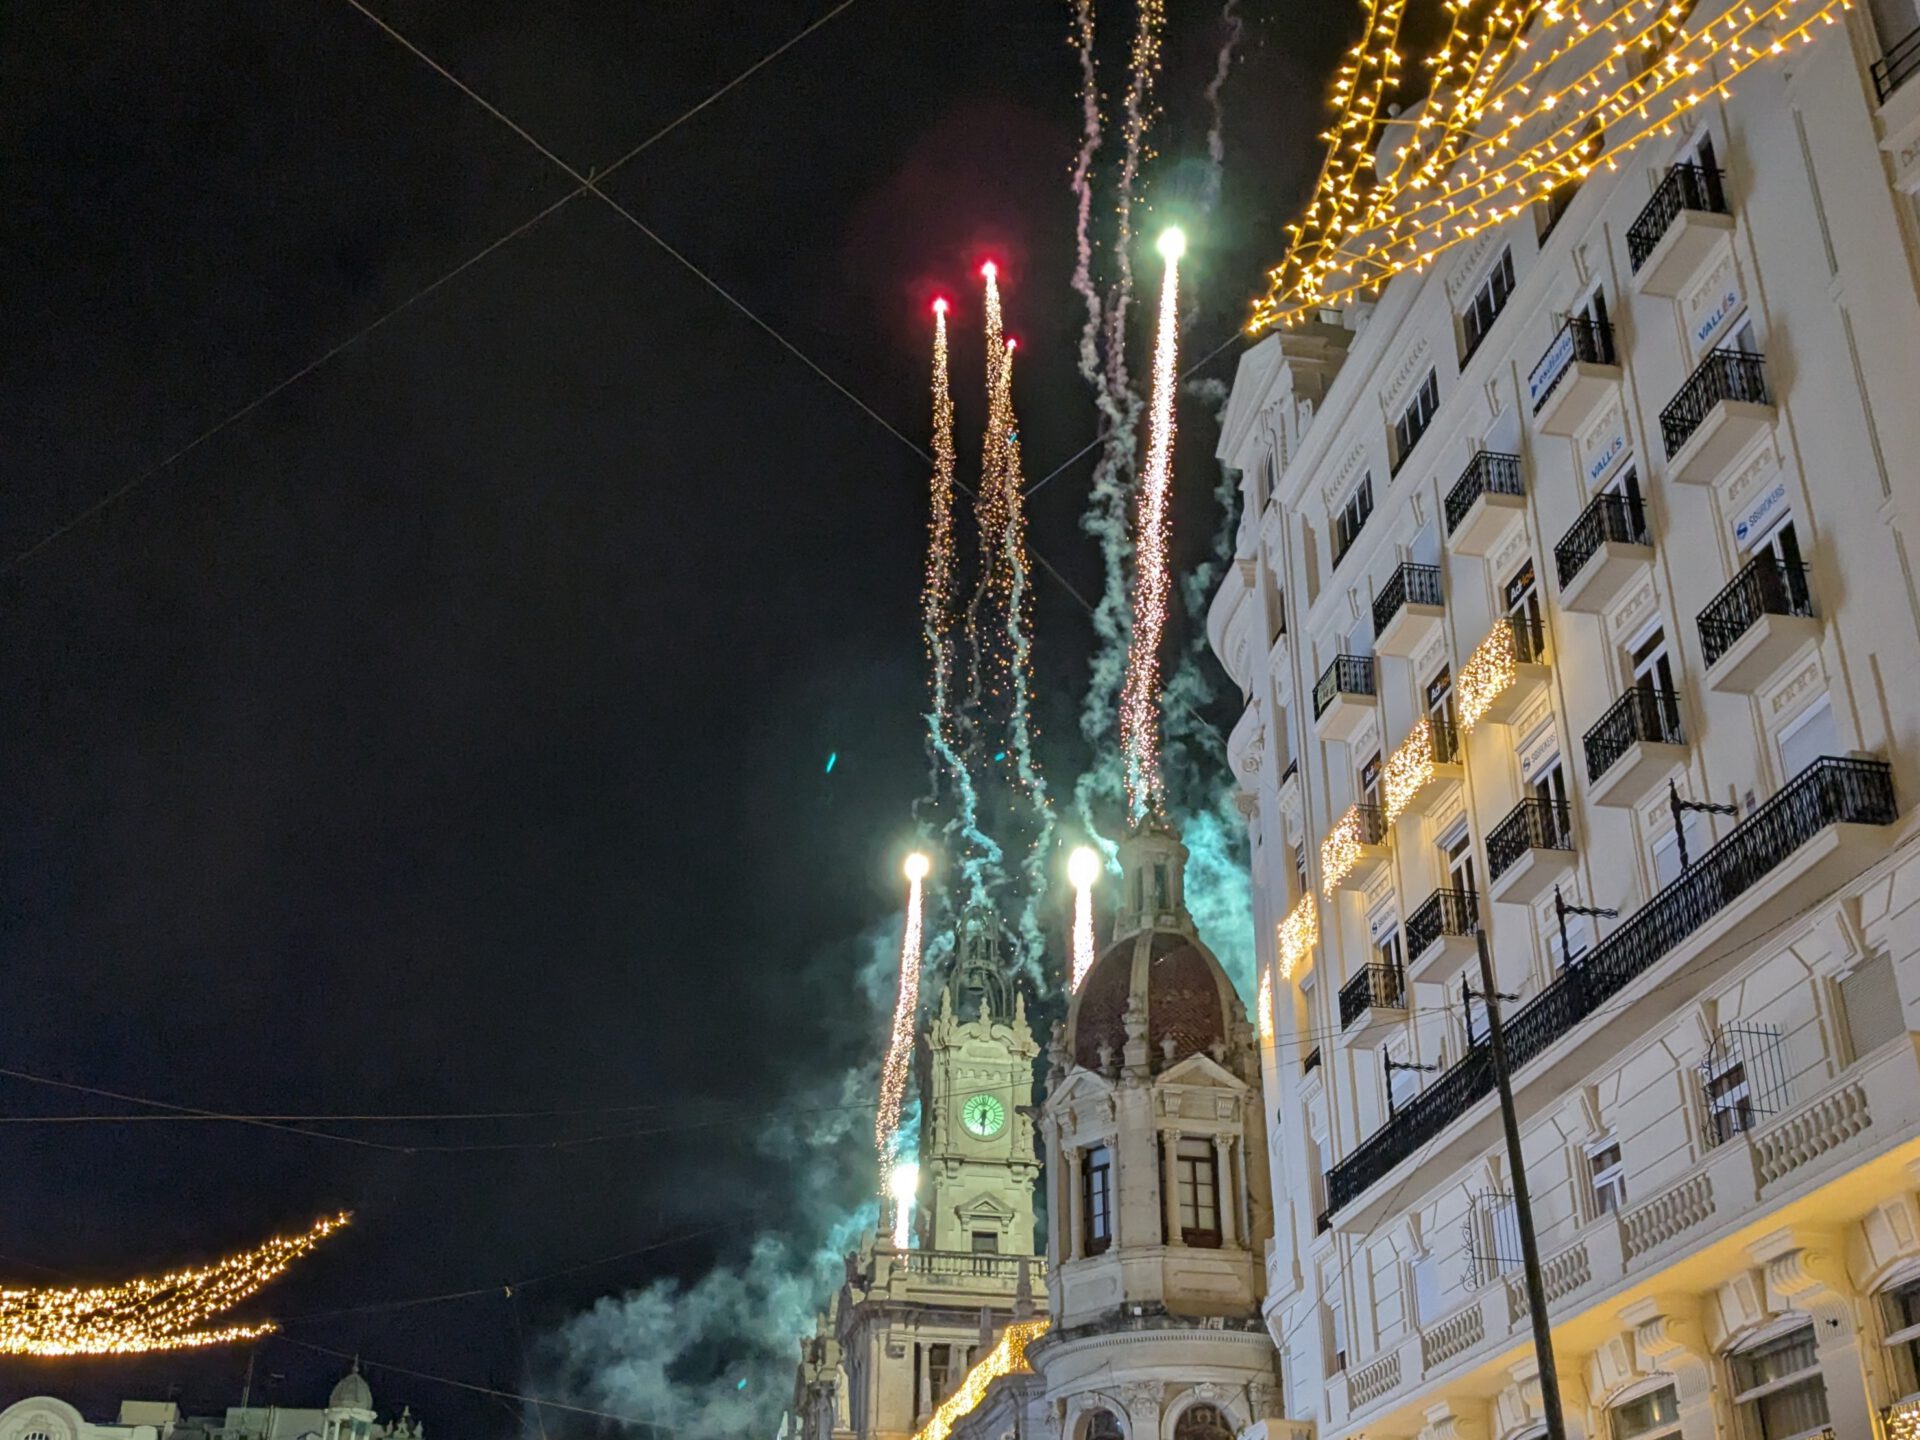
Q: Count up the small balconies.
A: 15